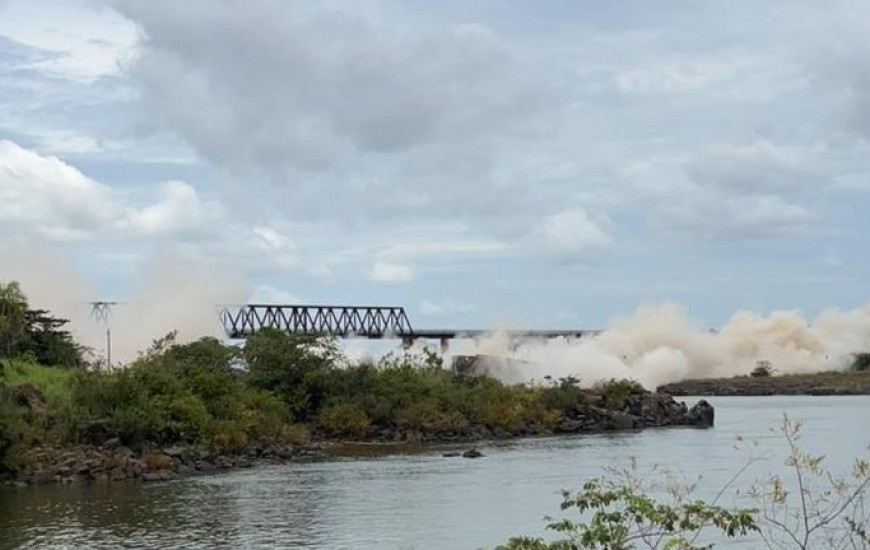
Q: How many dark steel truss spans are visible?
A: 1